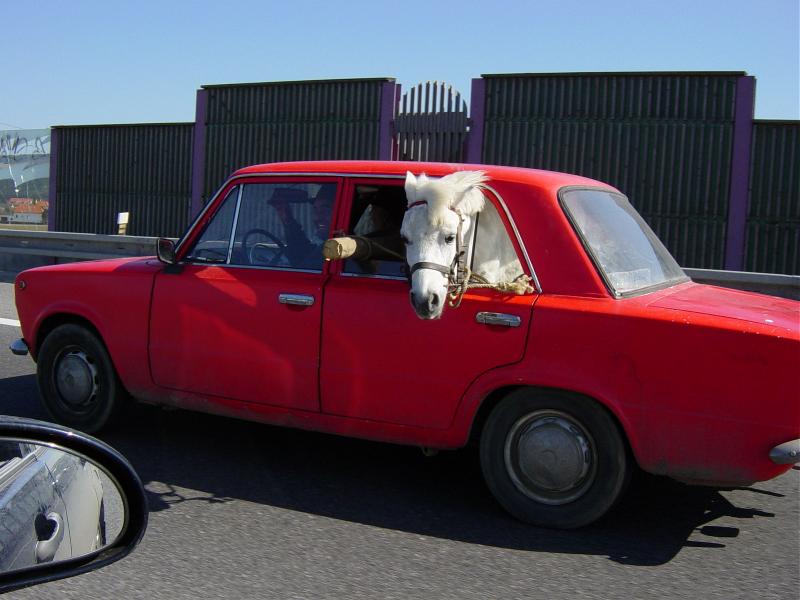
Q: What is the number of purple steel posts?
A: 5